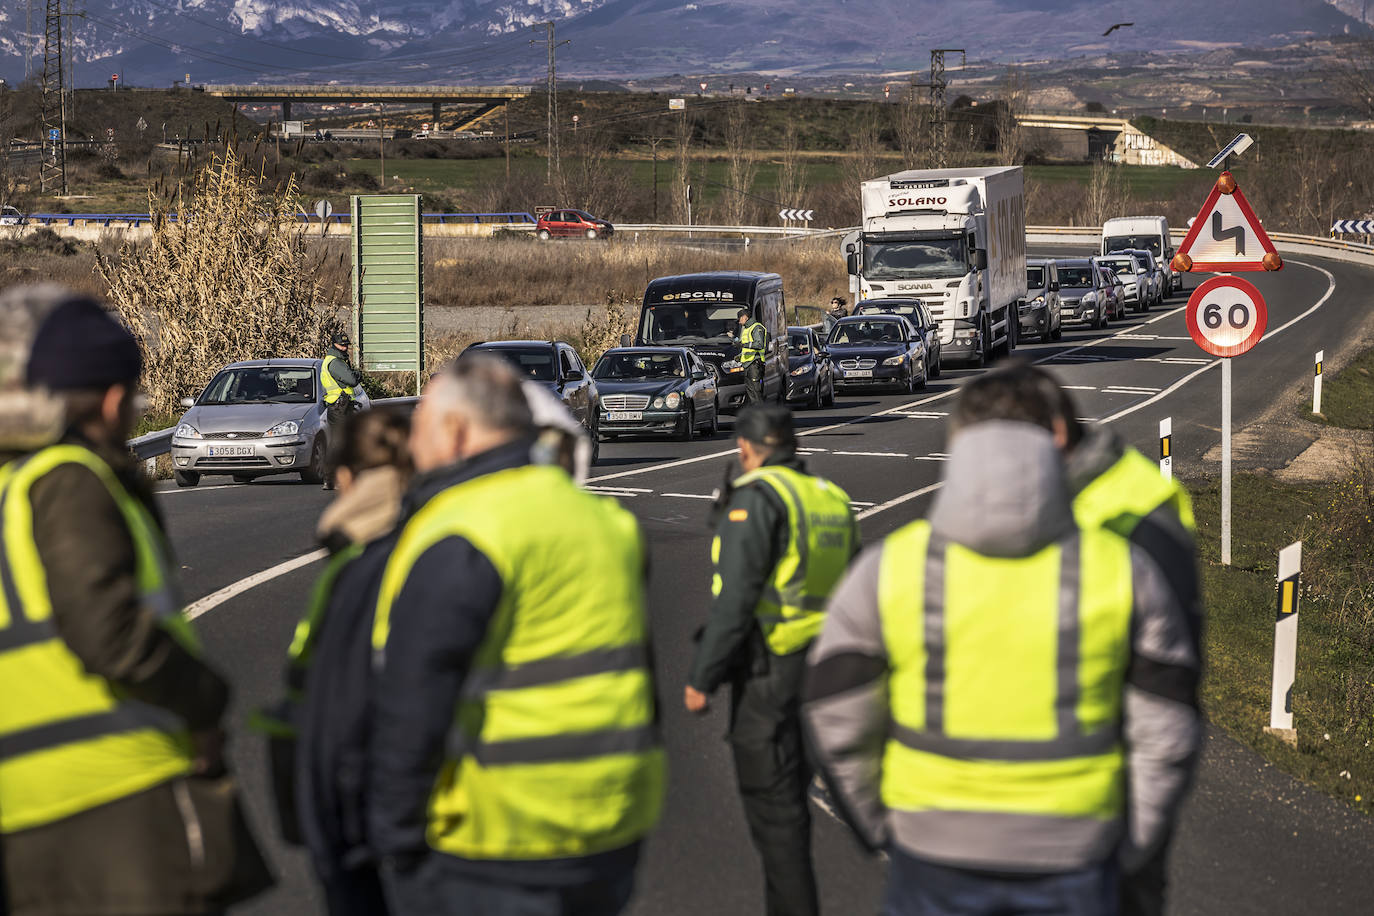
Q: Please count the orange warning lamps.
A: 3